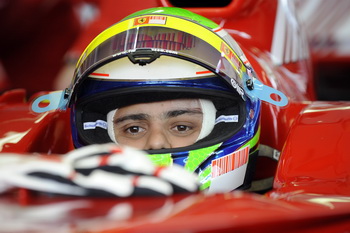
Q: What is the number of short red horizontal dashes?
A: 2